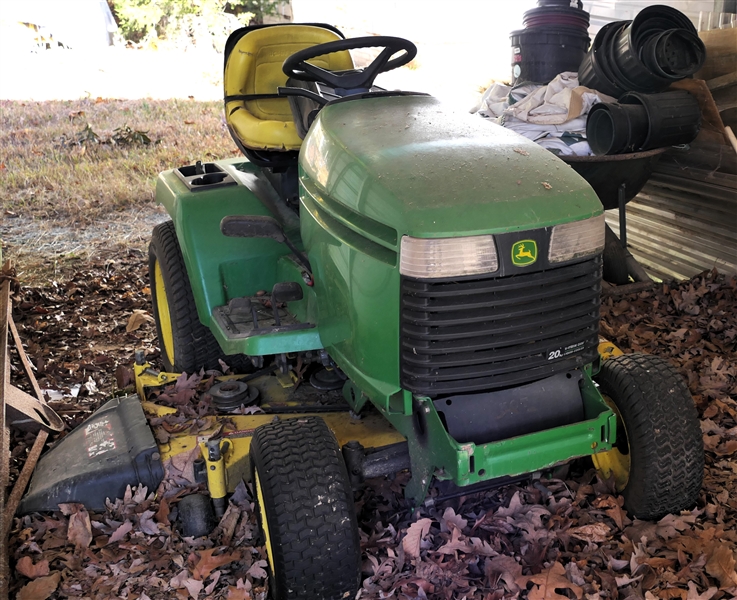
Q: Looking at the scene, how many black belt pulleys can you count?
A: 2